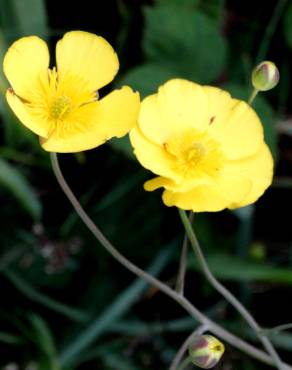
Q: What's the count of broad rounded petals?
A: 10